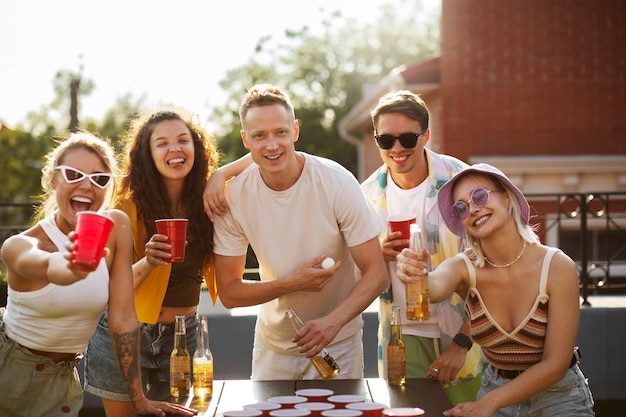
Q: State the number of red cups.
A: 13